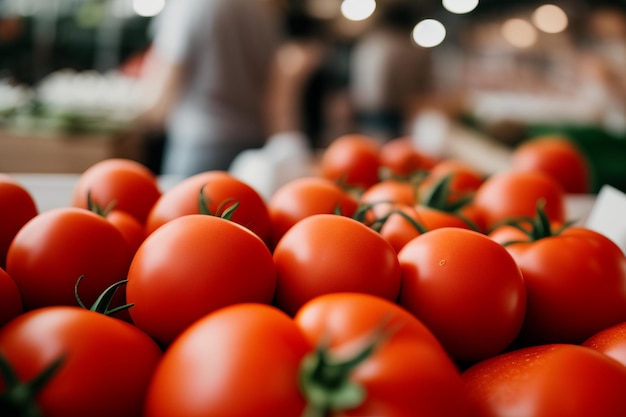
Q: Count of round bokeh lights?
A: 6